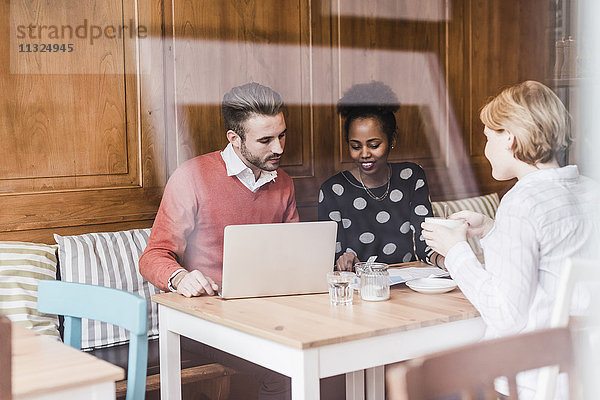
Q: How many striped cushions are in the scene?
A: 3